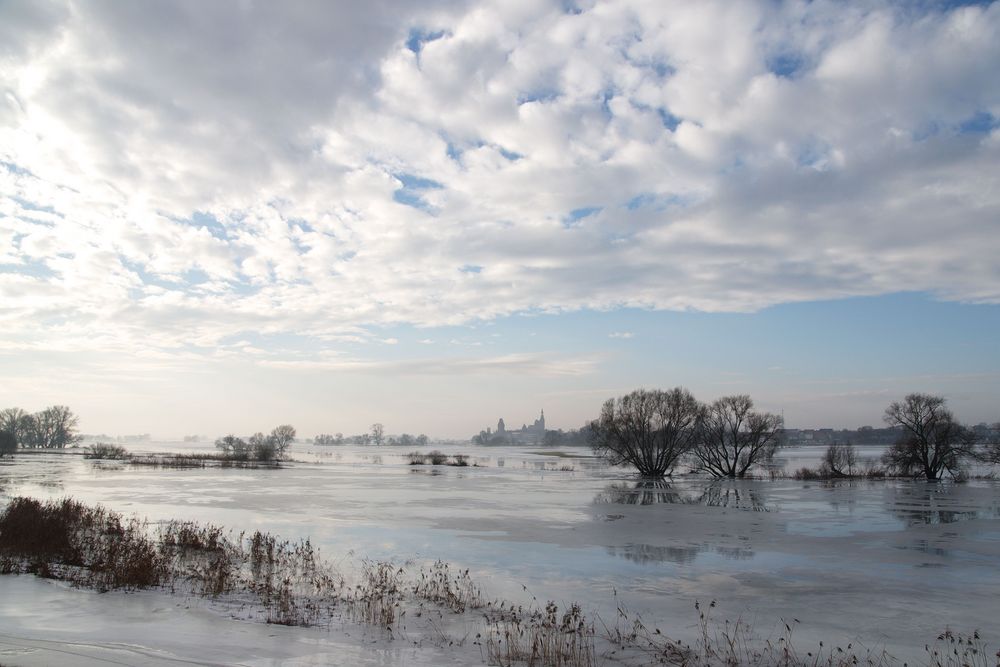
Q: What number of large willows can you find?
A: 3